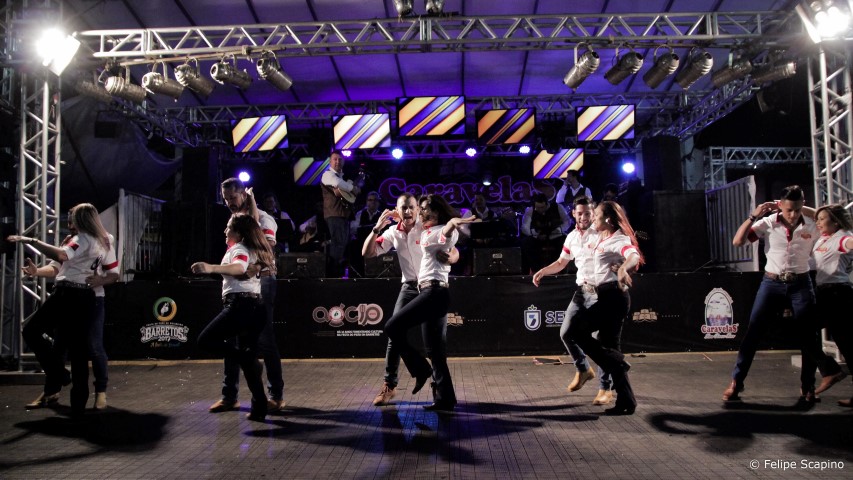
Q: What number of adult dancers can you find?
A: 10